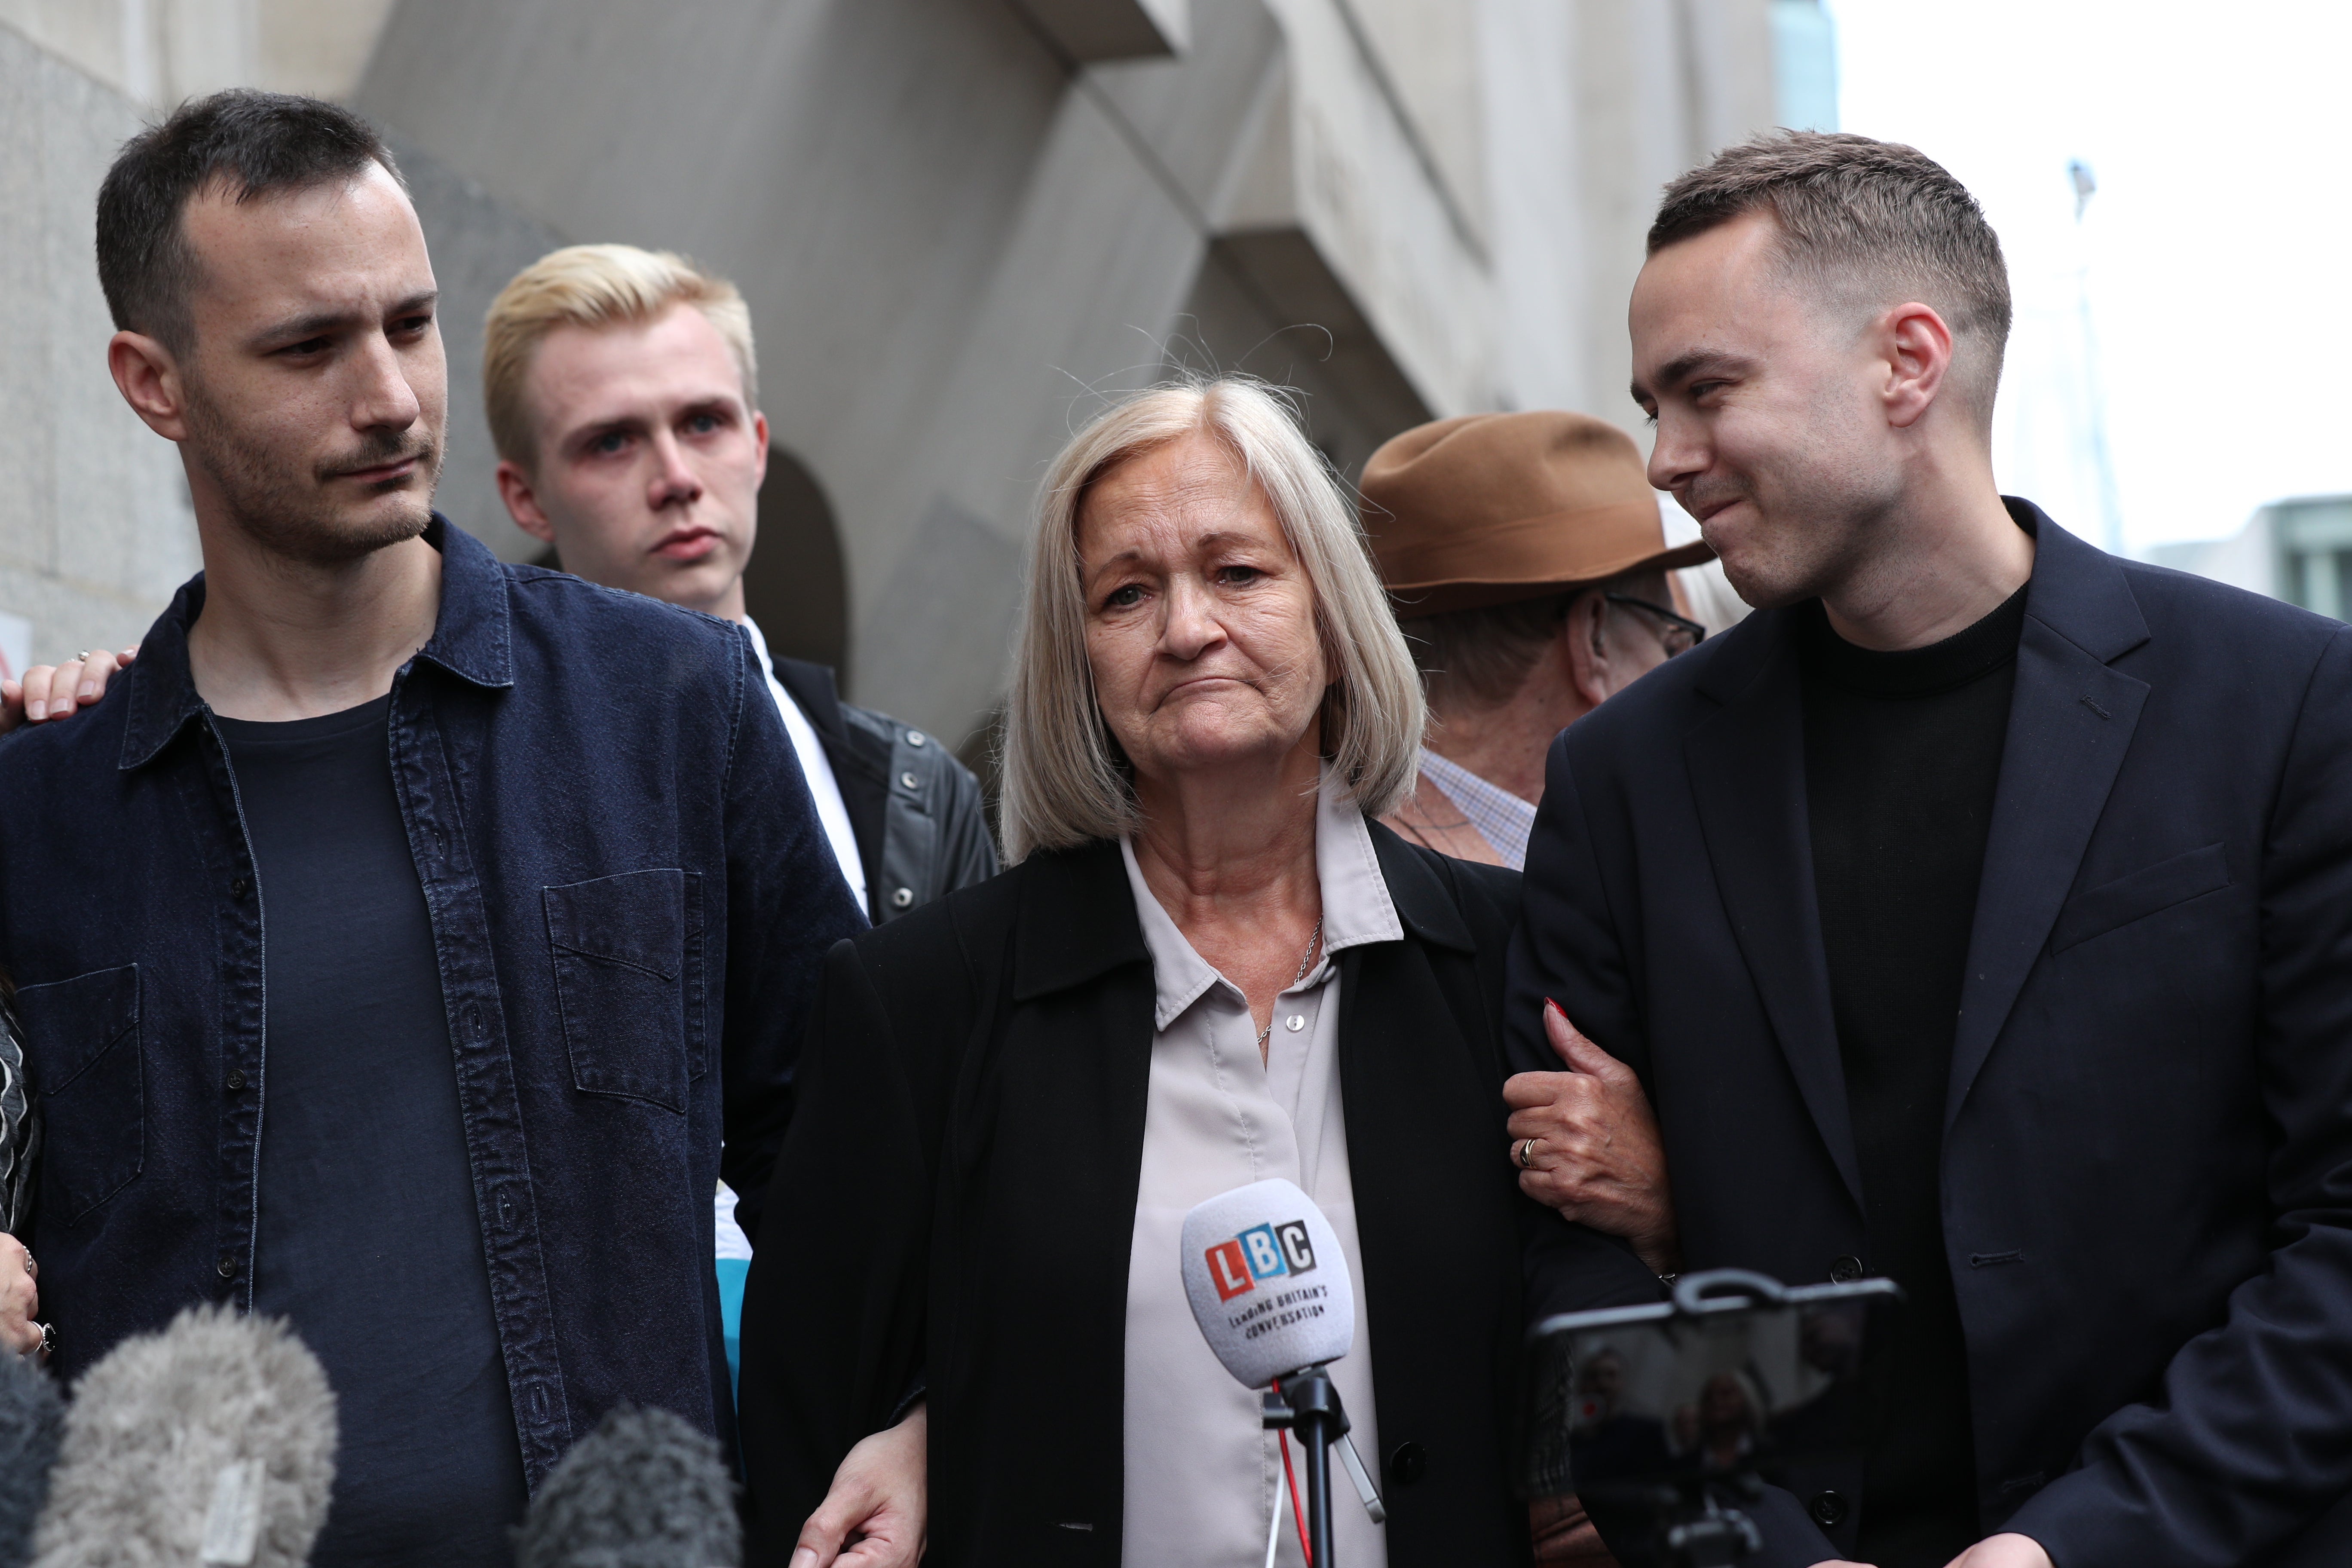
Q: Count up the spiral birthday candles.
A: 0